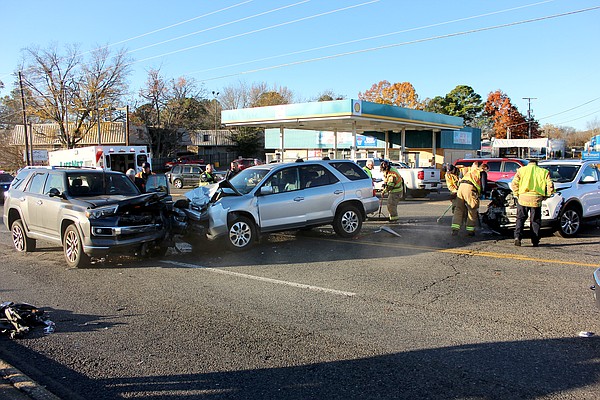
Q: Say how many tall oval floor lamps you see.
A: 0